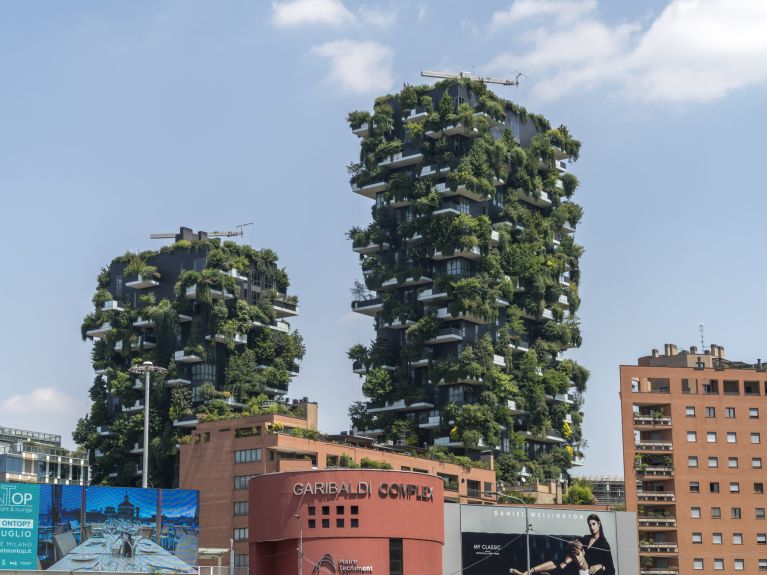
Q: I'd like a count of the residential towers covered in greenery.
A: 2